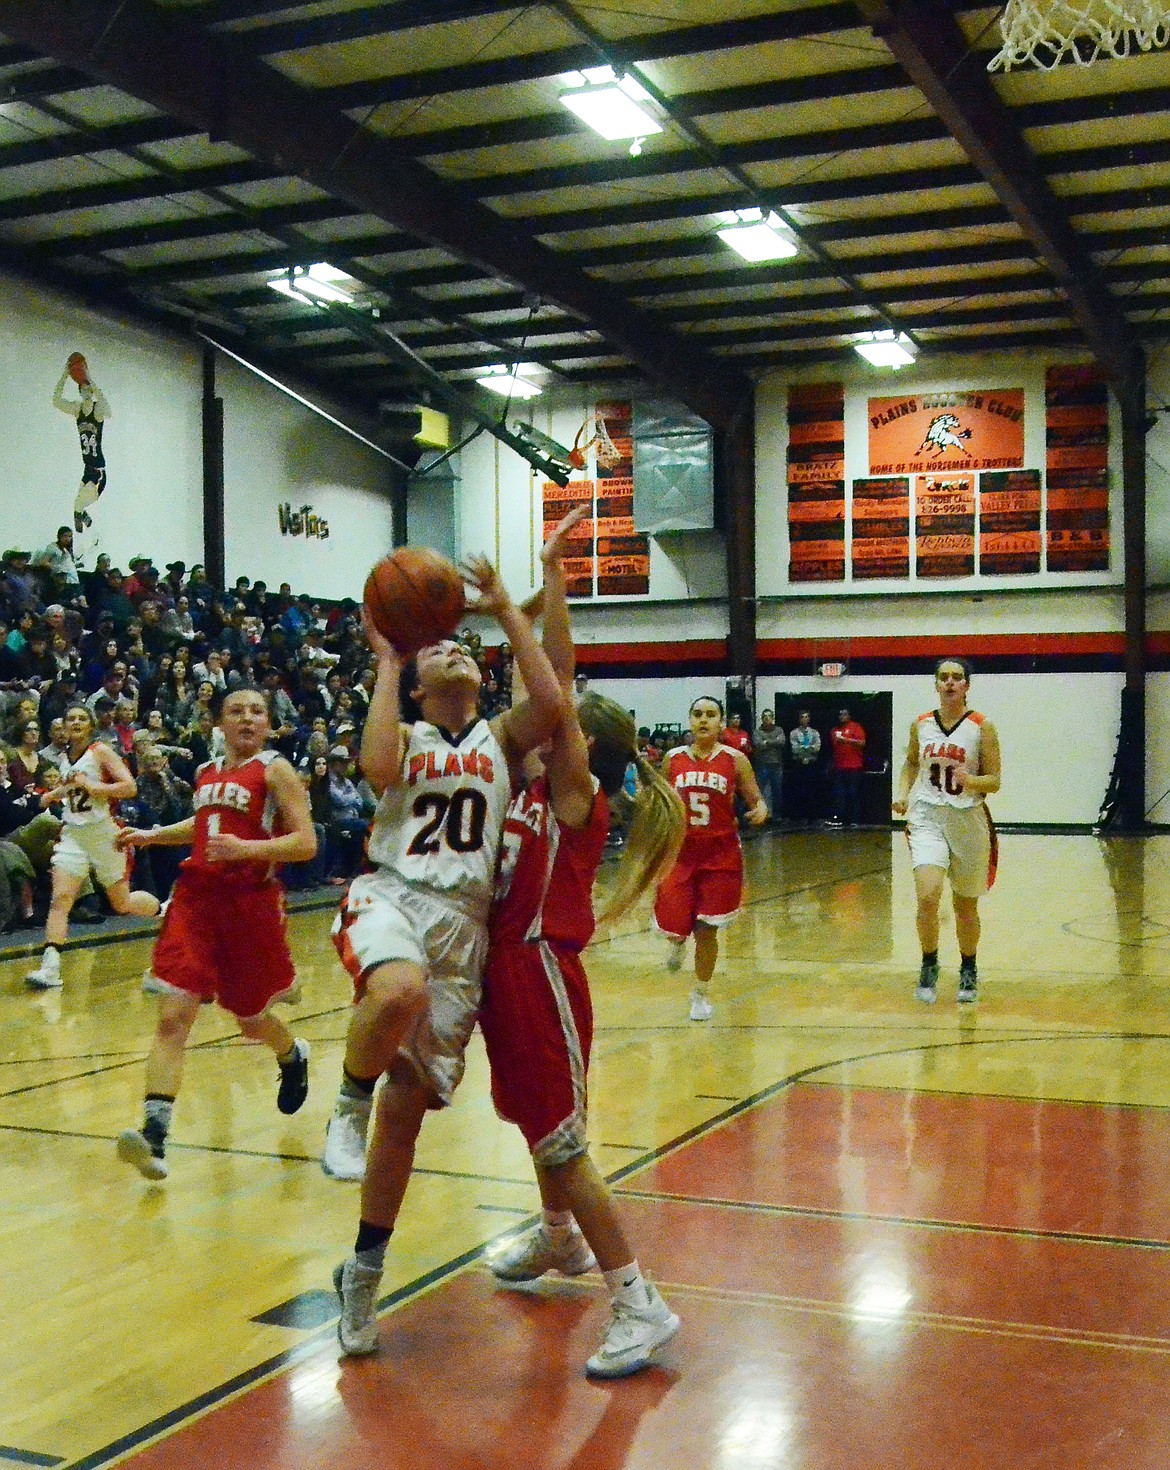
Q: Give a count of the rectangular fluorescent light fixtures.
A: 5